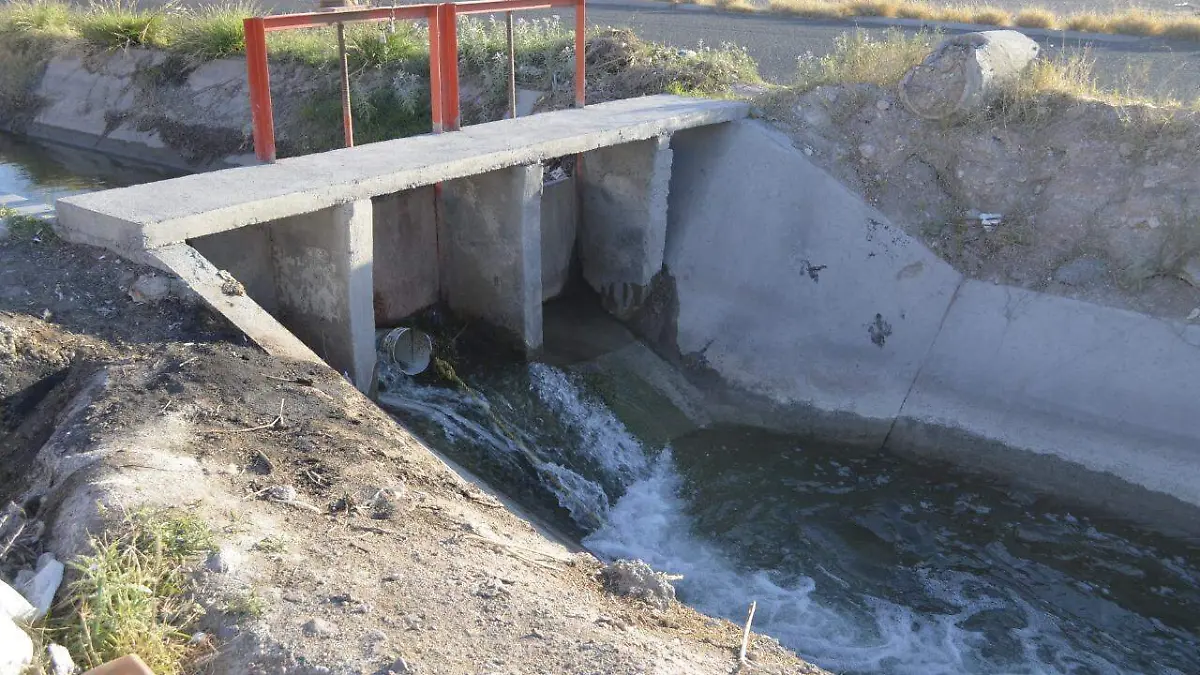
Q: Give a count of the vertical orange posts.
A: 4